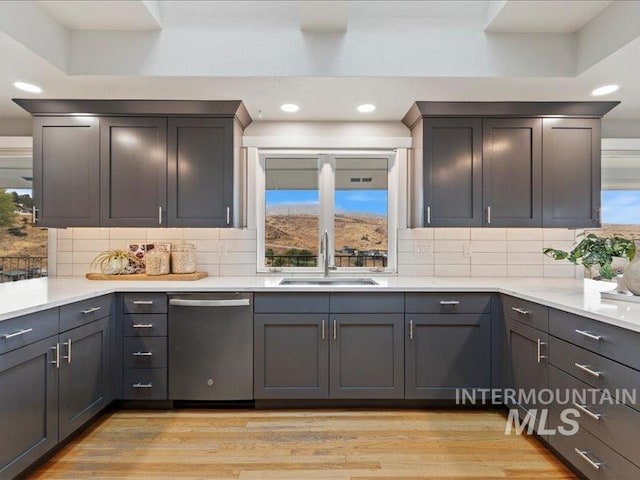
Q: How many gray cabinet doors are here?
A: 12